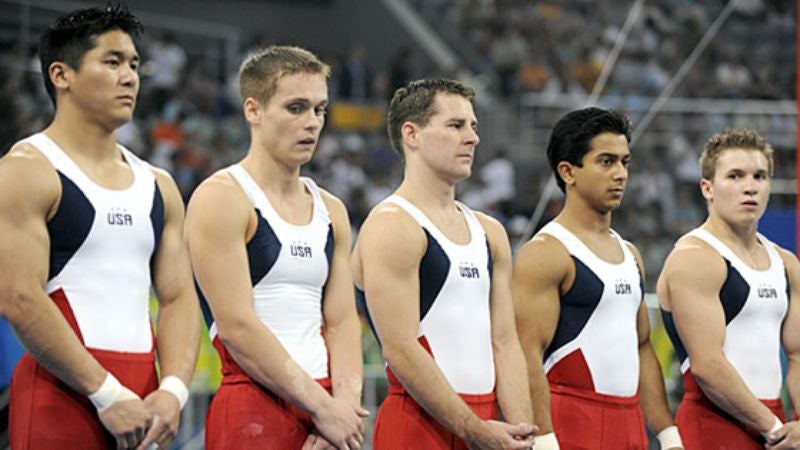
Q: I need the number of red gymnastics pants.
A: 5